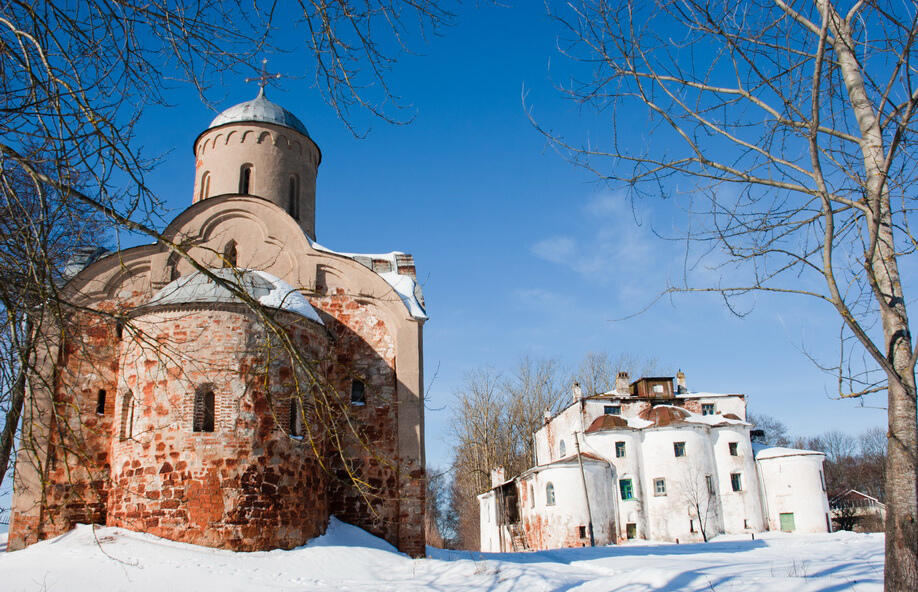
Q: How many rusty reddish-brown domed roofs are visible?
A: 3